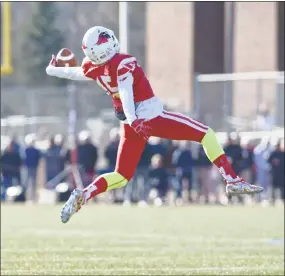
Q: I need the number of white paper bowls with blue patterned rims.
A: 0